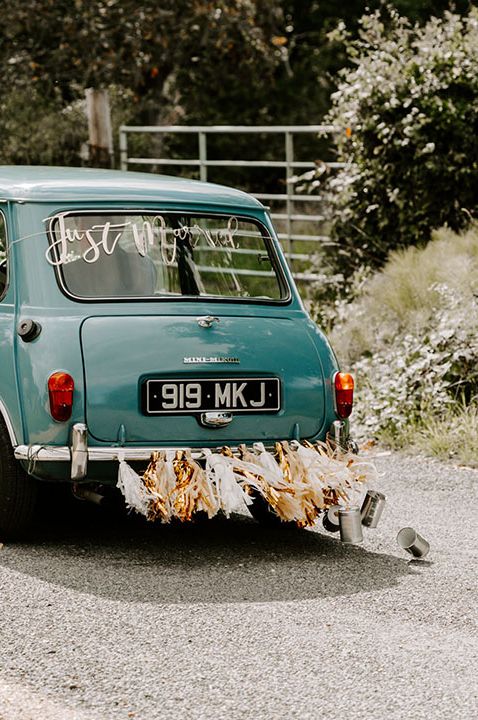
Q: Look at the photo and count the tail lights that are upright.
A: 2